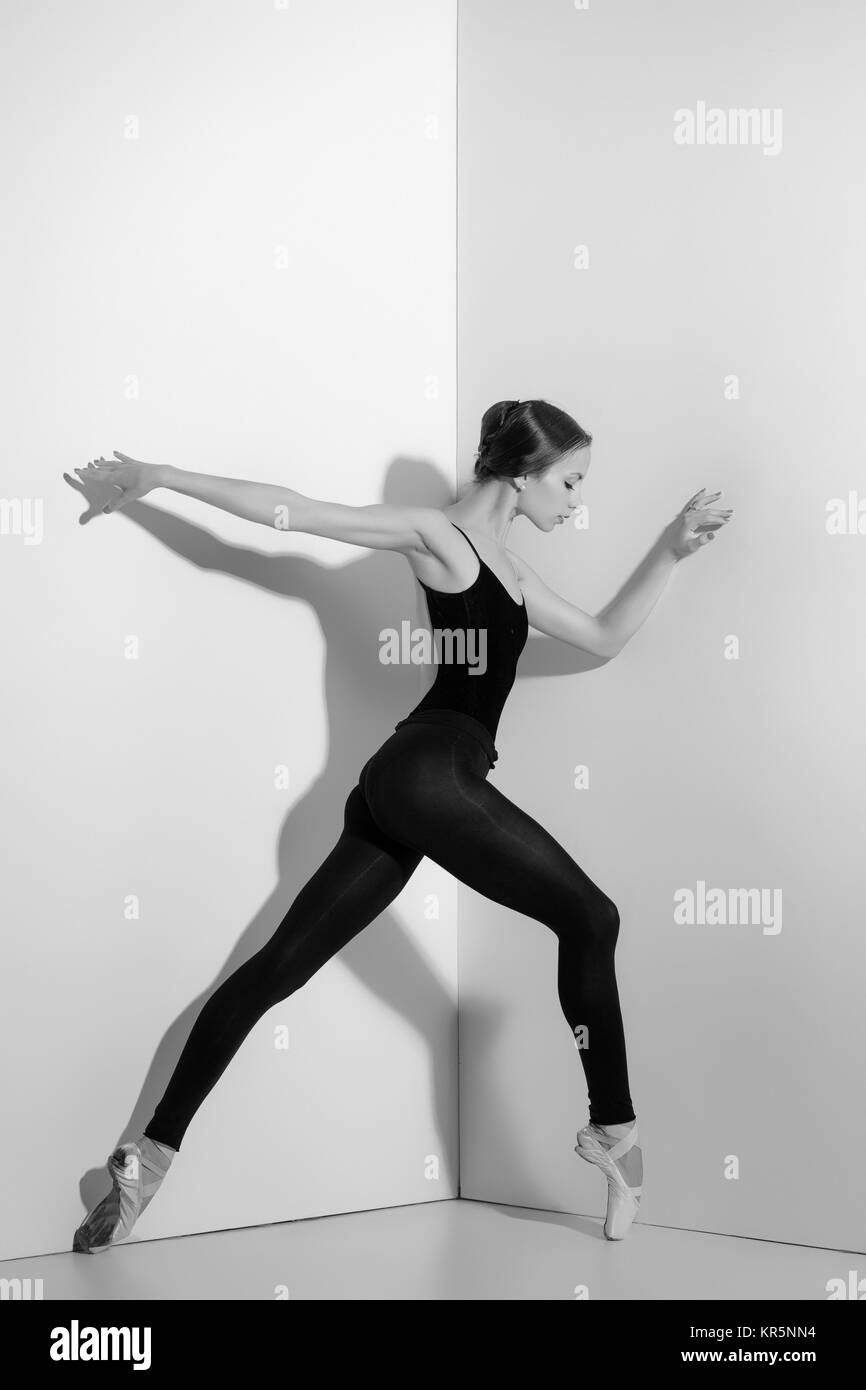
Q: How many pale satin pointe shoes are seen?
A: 2